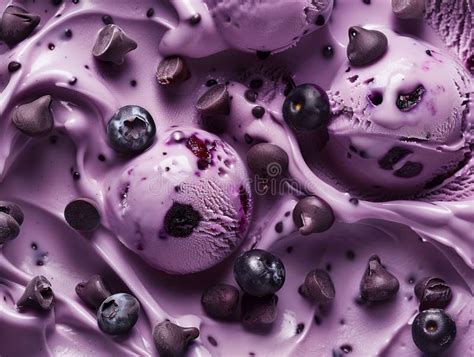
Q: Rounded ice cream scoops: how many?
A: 3